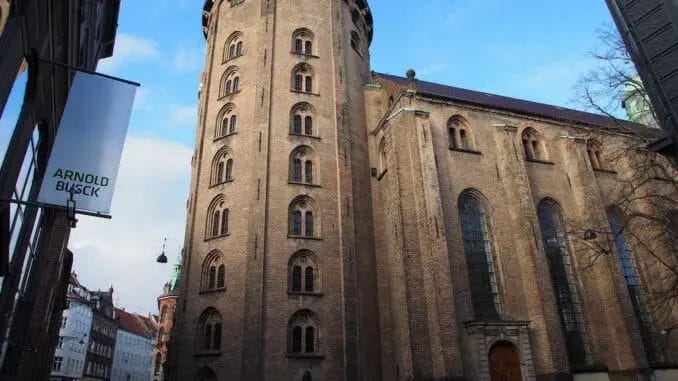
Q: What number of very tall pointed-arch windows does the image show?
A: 3